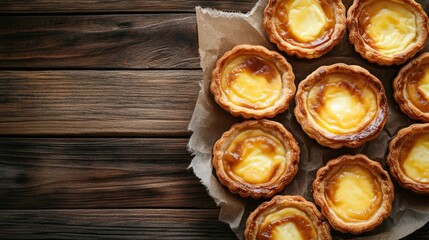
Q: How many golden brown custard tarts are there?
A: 9